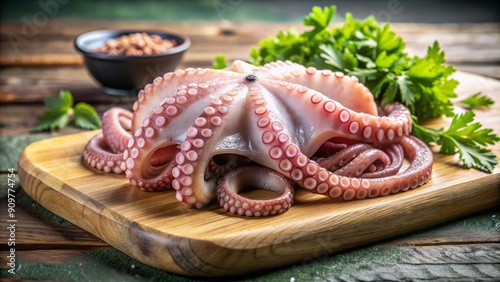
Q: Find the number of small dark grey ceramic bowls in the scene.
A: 1